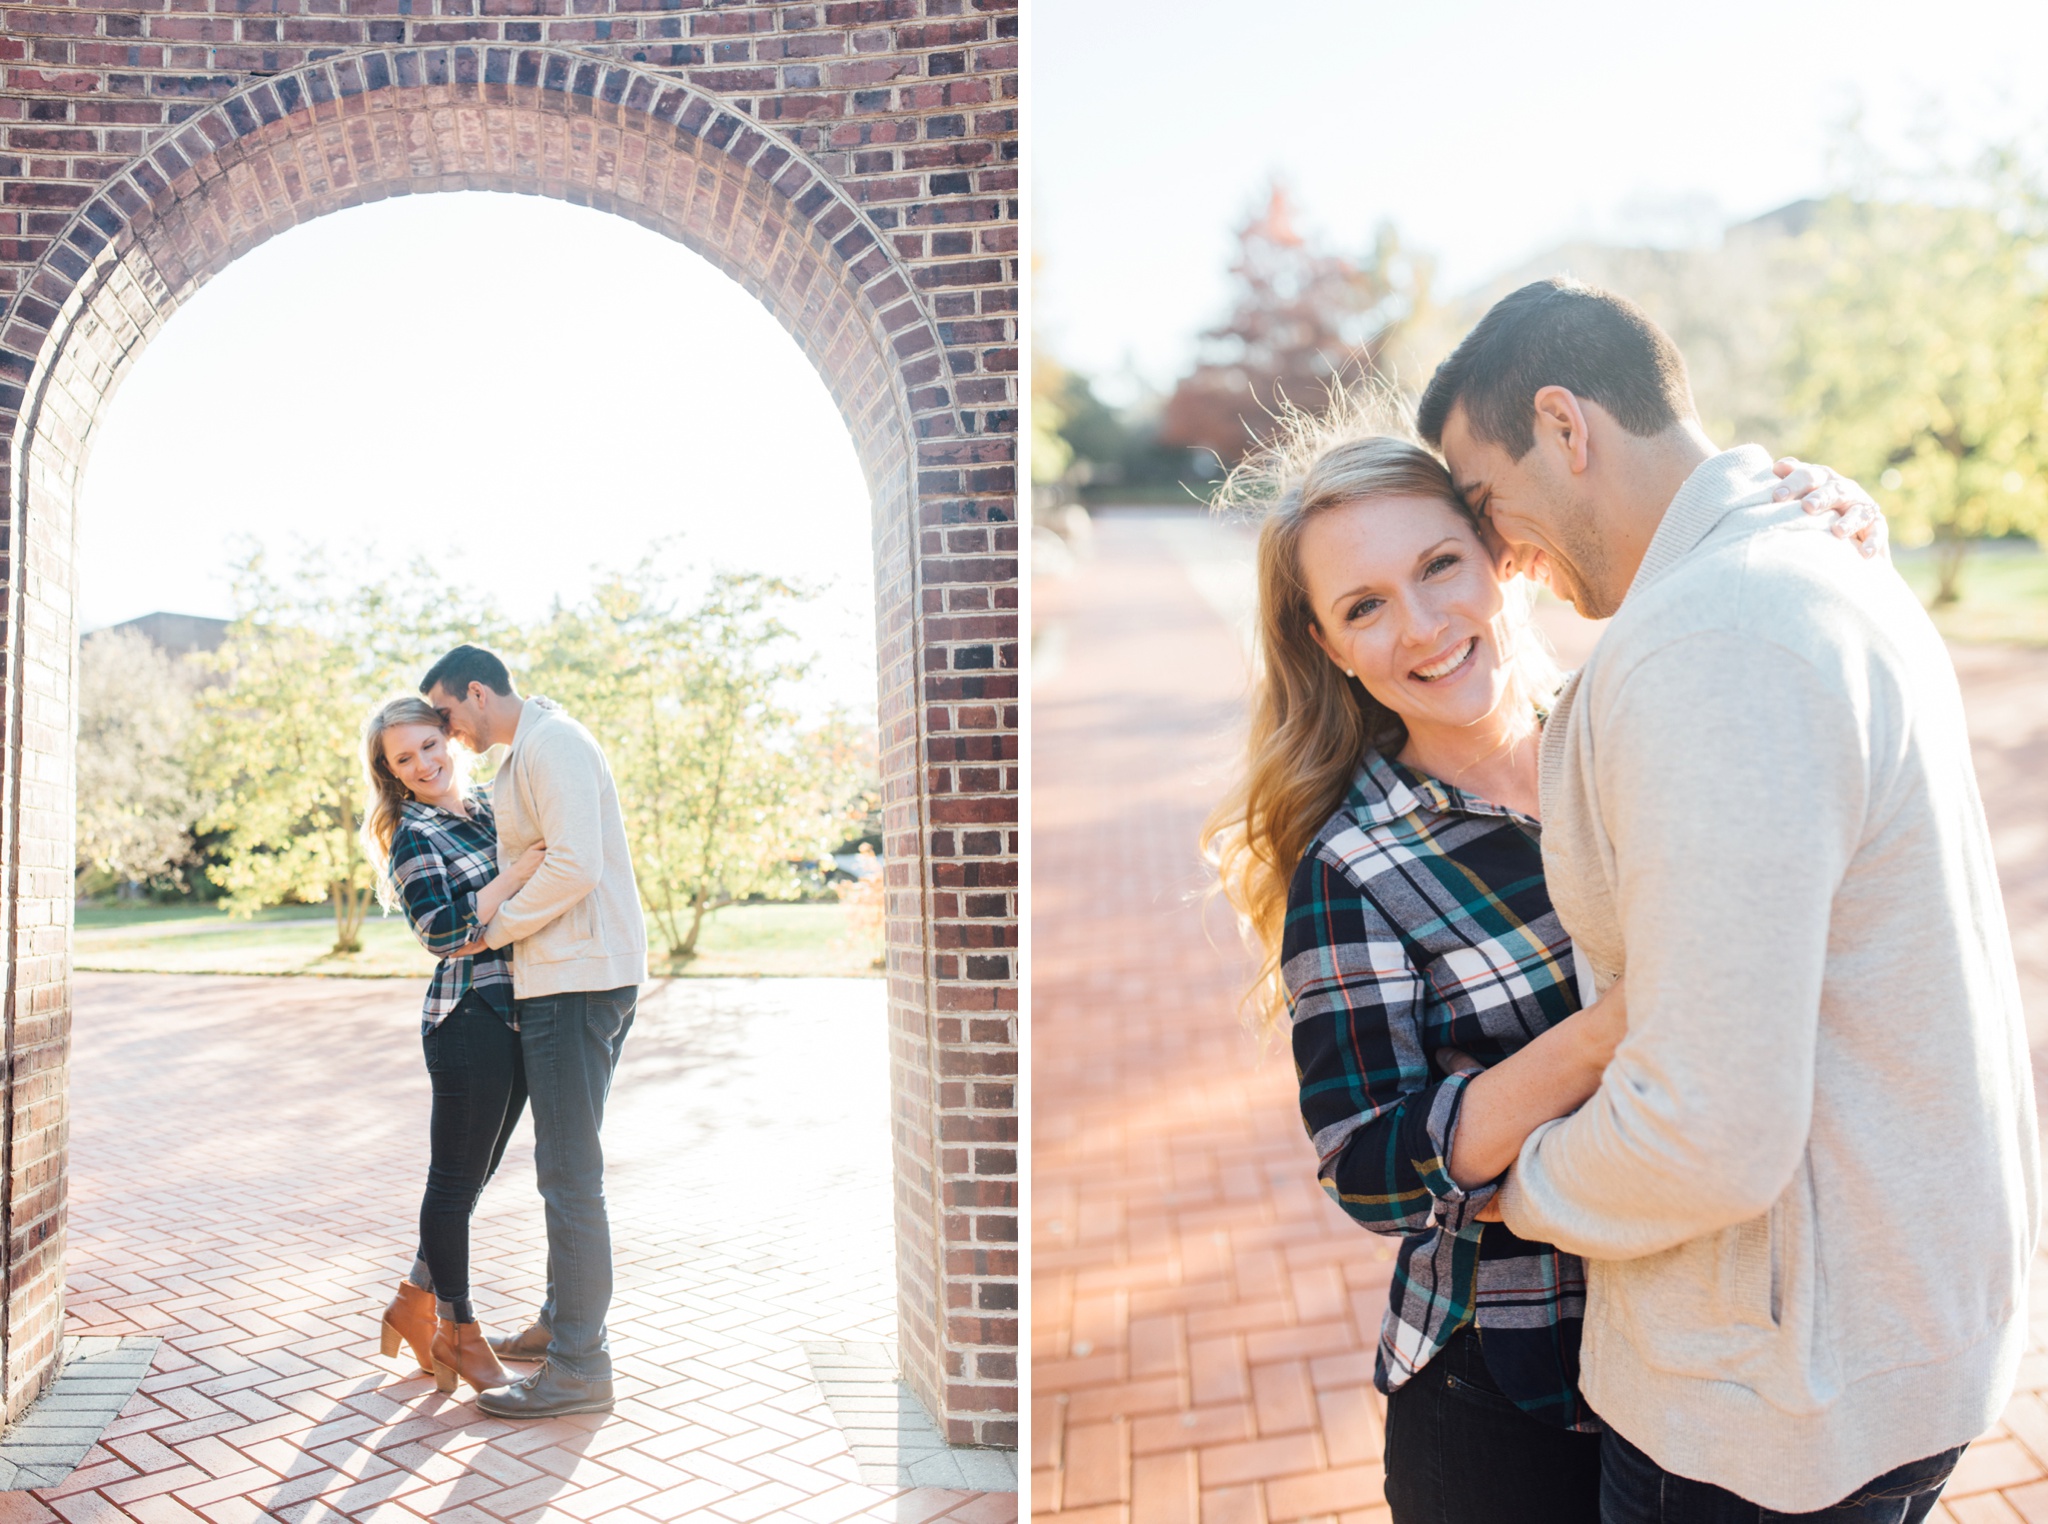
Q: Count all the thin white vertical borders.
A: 1